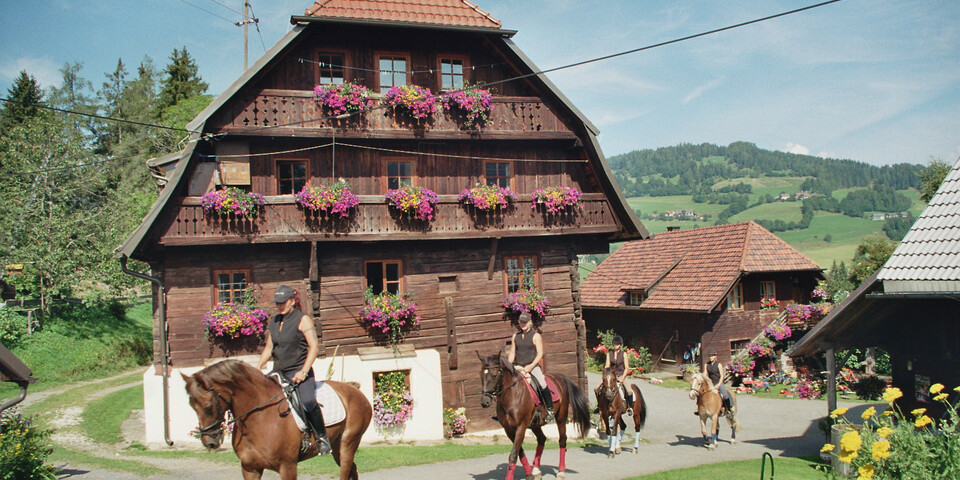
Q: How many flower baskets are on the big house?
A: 12